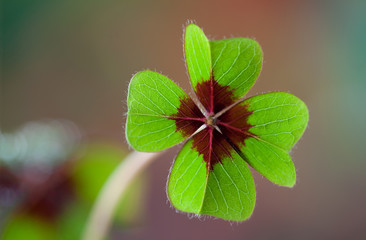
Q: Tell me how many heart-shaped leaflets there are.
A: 4